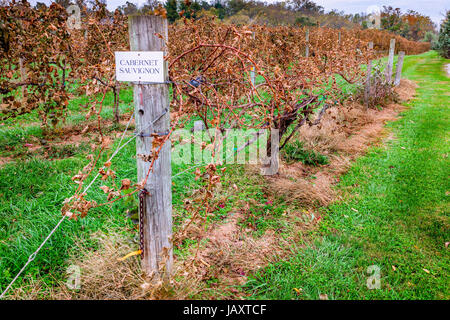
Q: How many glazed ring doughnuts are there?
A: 0